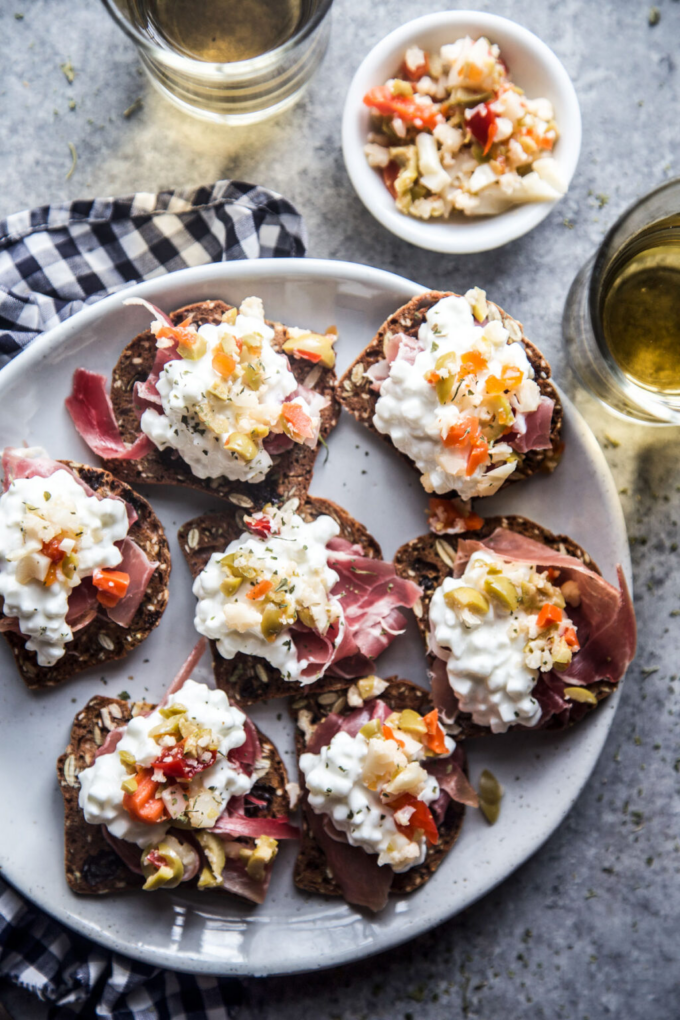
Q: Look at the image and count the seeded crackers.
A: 7